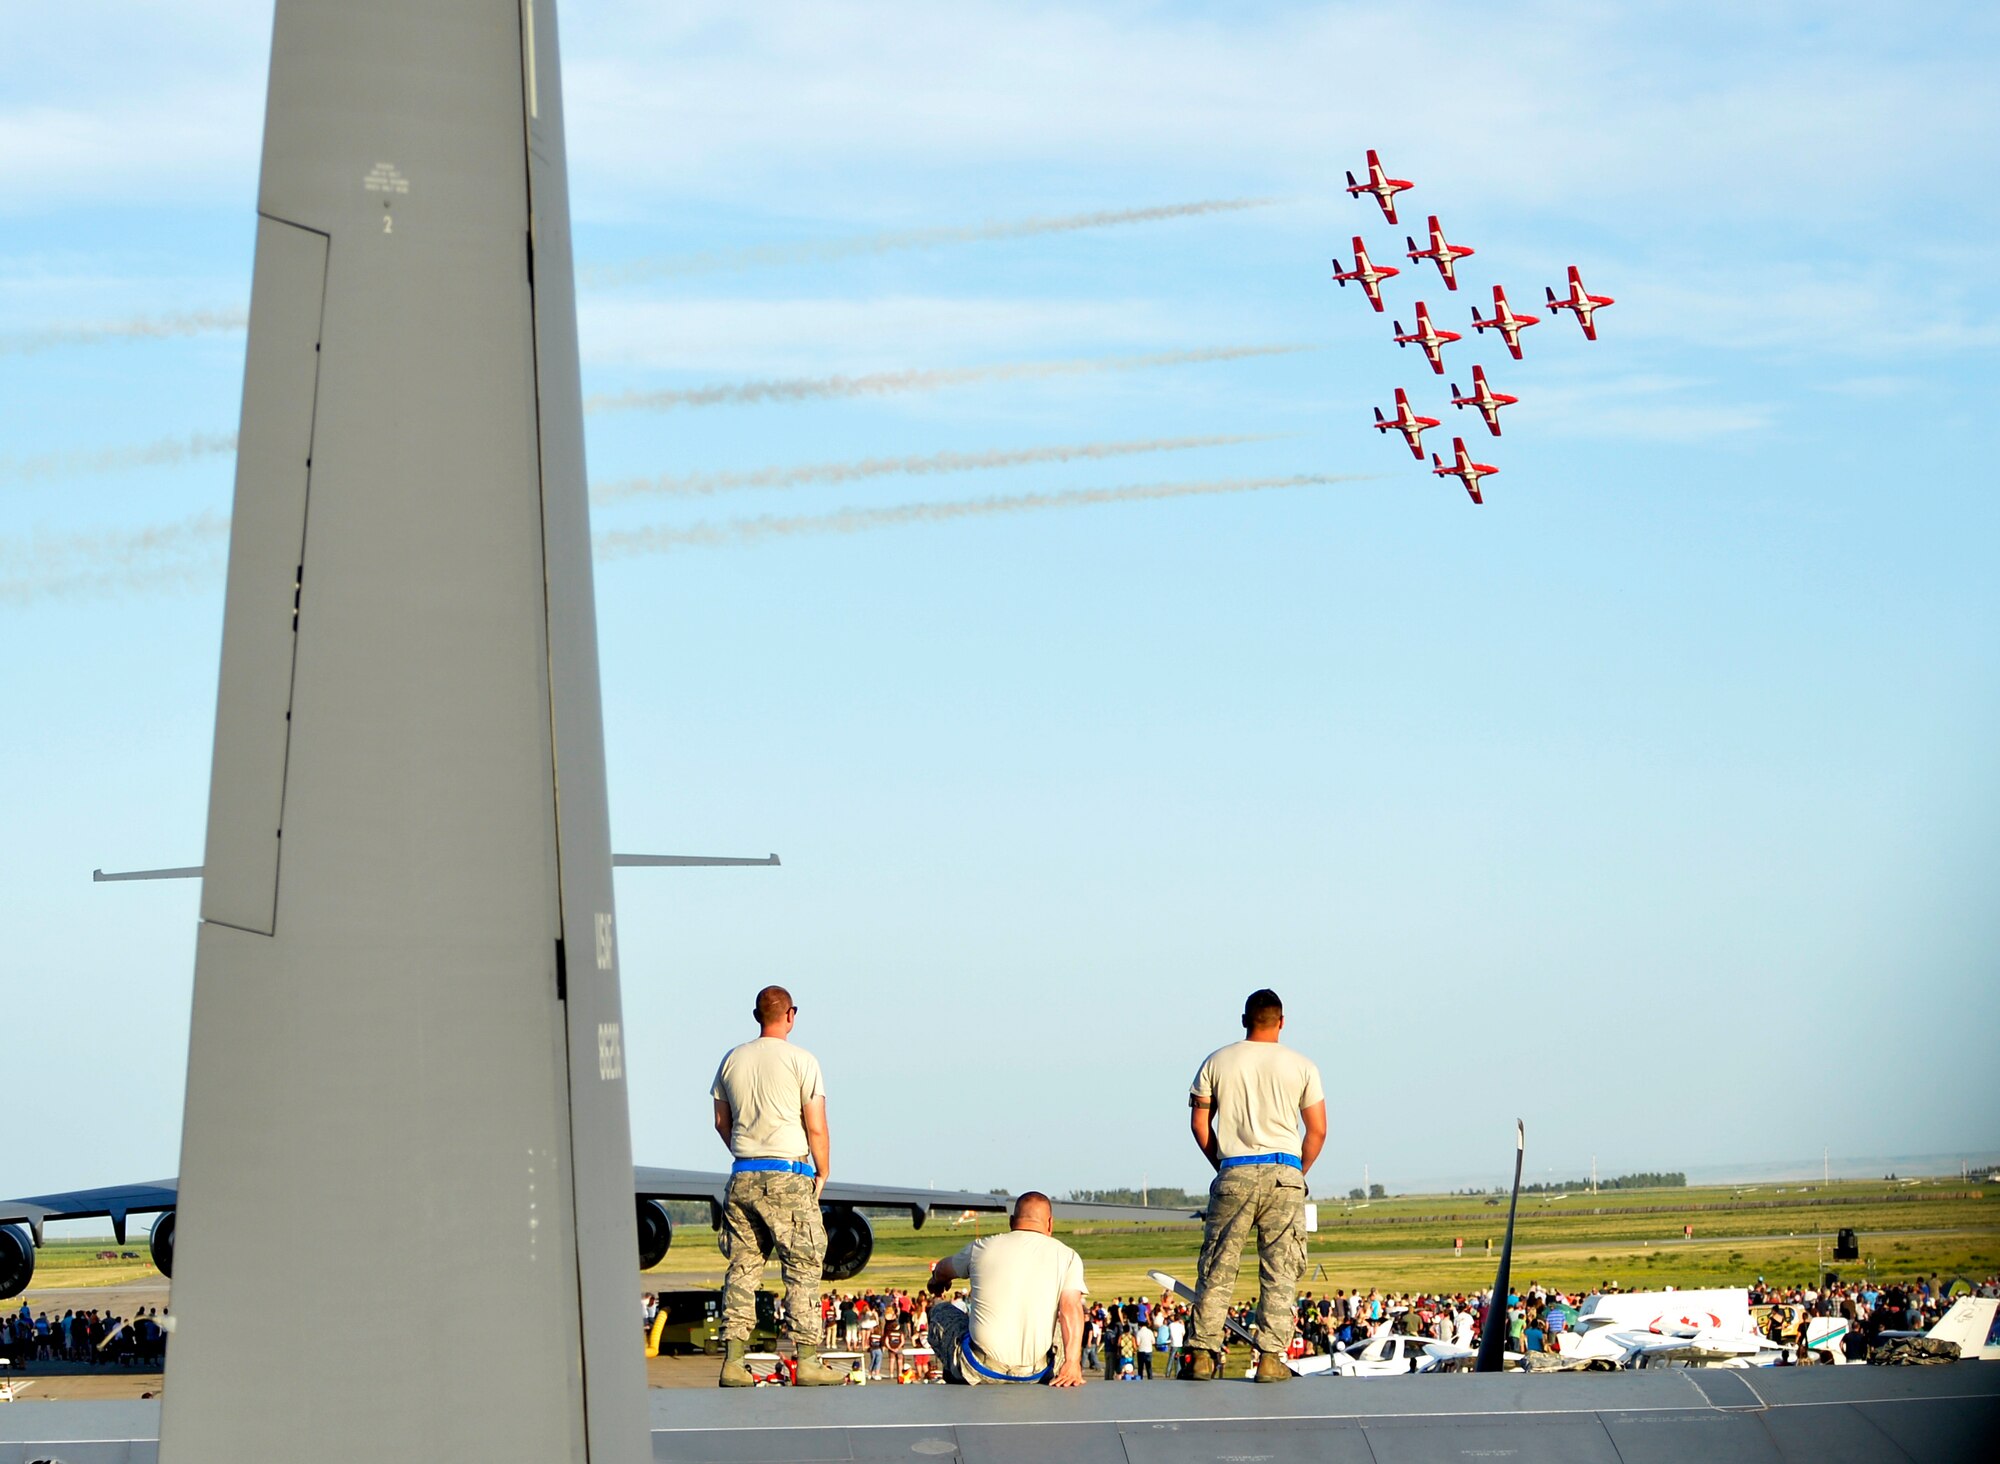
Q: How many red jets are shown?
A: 9